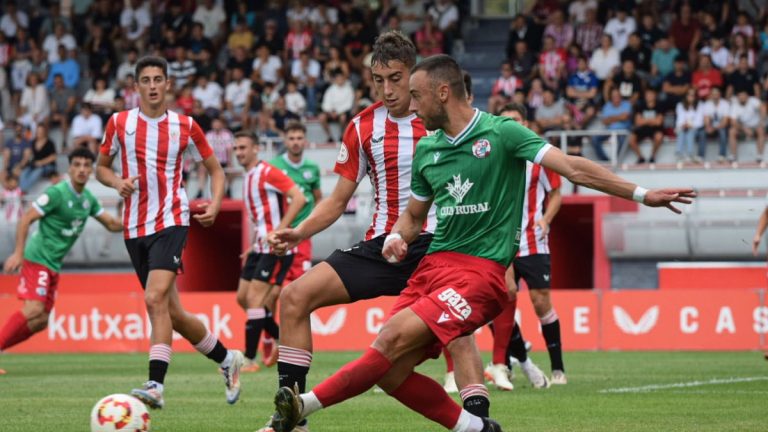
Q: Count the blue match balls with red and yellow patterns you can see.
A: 0